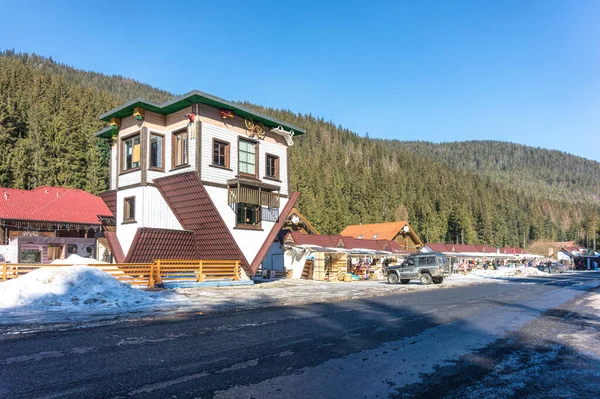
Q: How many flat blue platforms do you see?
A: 1